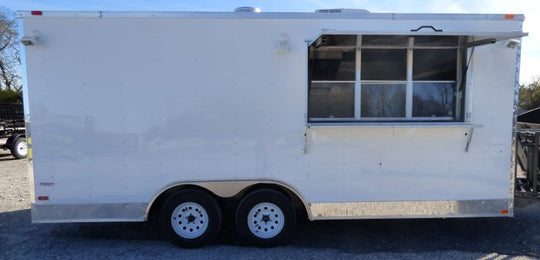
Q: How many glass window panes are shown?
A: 6